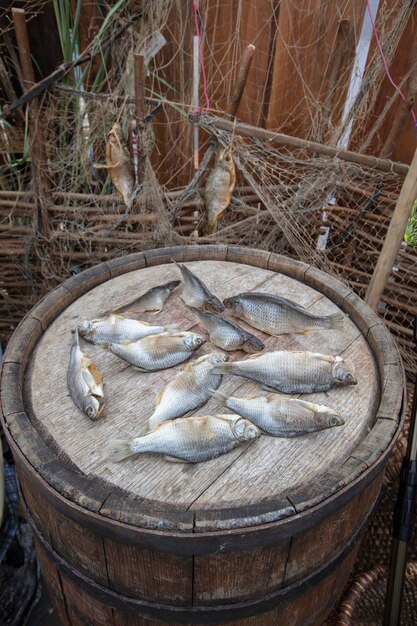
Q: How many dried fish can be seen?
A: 13